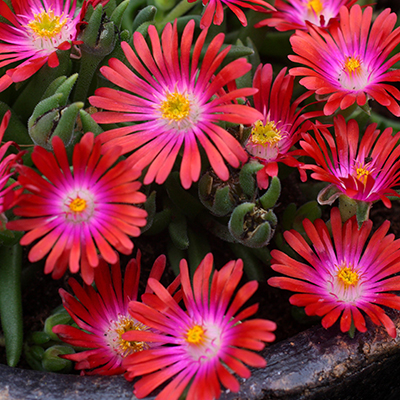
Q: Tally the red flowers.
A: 12